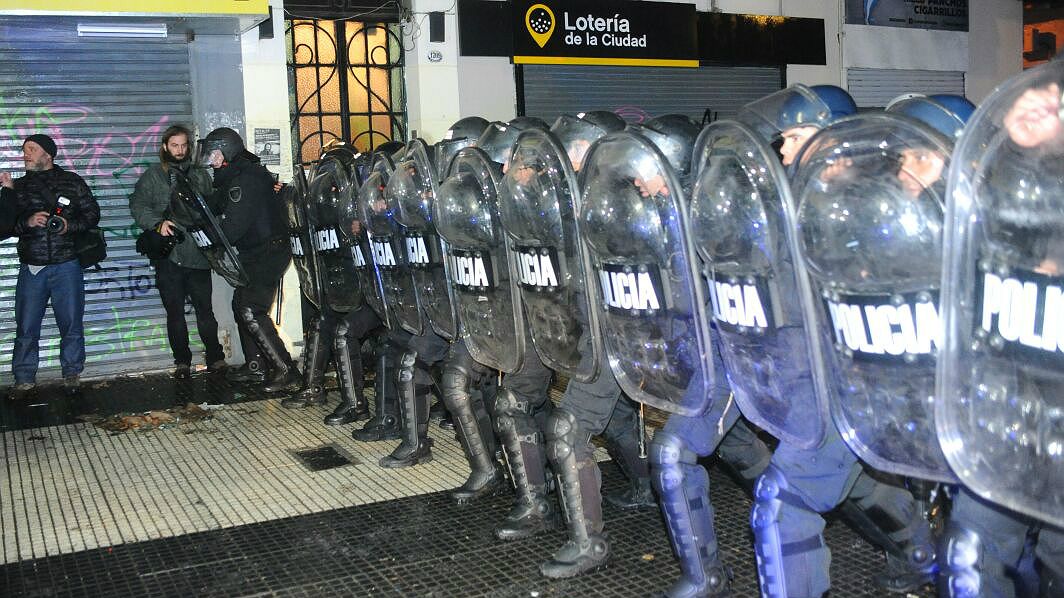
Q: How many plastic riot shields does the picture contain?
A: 12